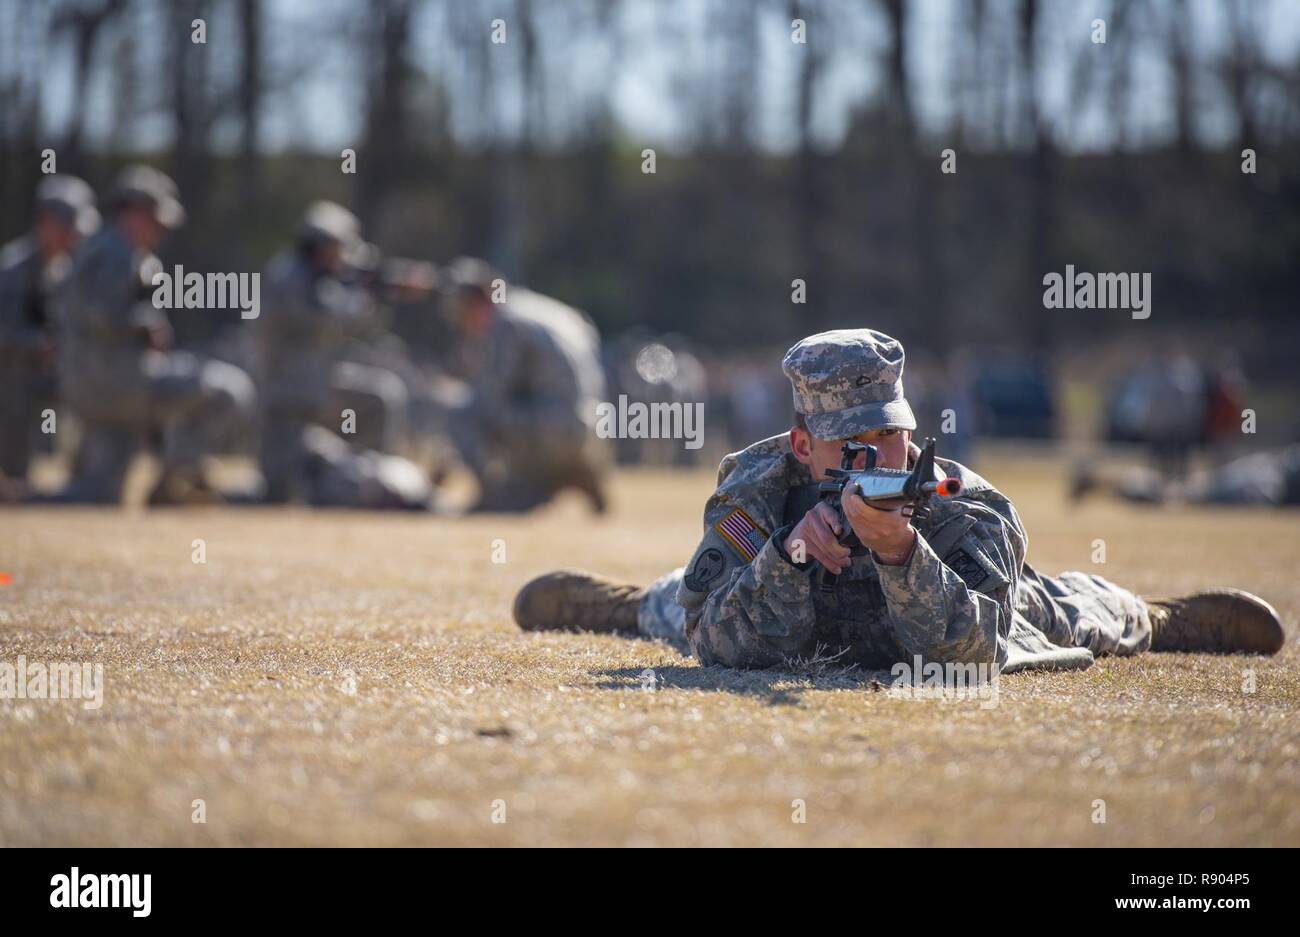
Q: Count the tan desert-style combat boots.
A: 2